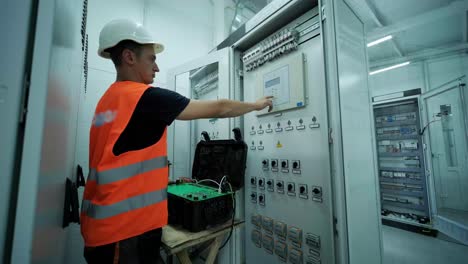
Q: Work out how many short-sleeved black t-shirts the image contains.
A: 1